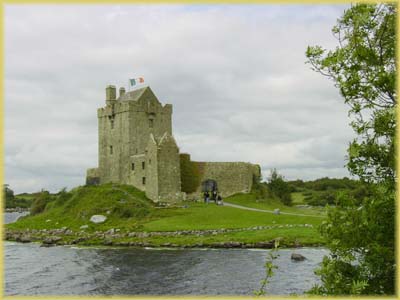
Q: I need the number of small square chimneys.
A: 2